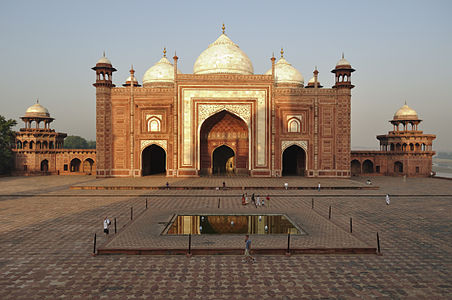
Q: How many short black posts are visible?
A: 12